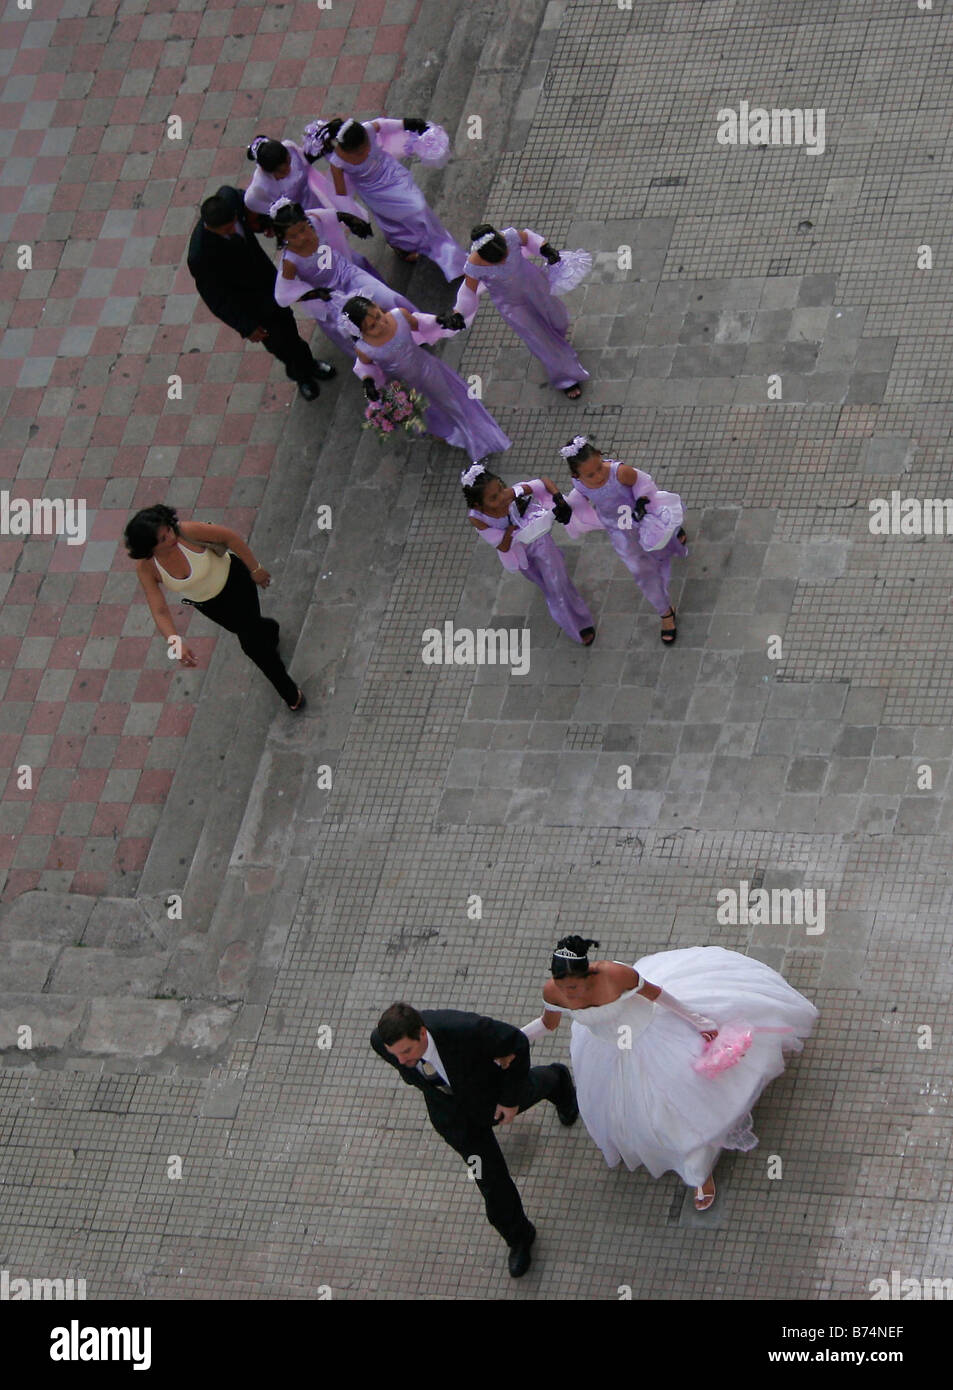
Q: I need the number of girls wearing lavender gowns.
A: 7